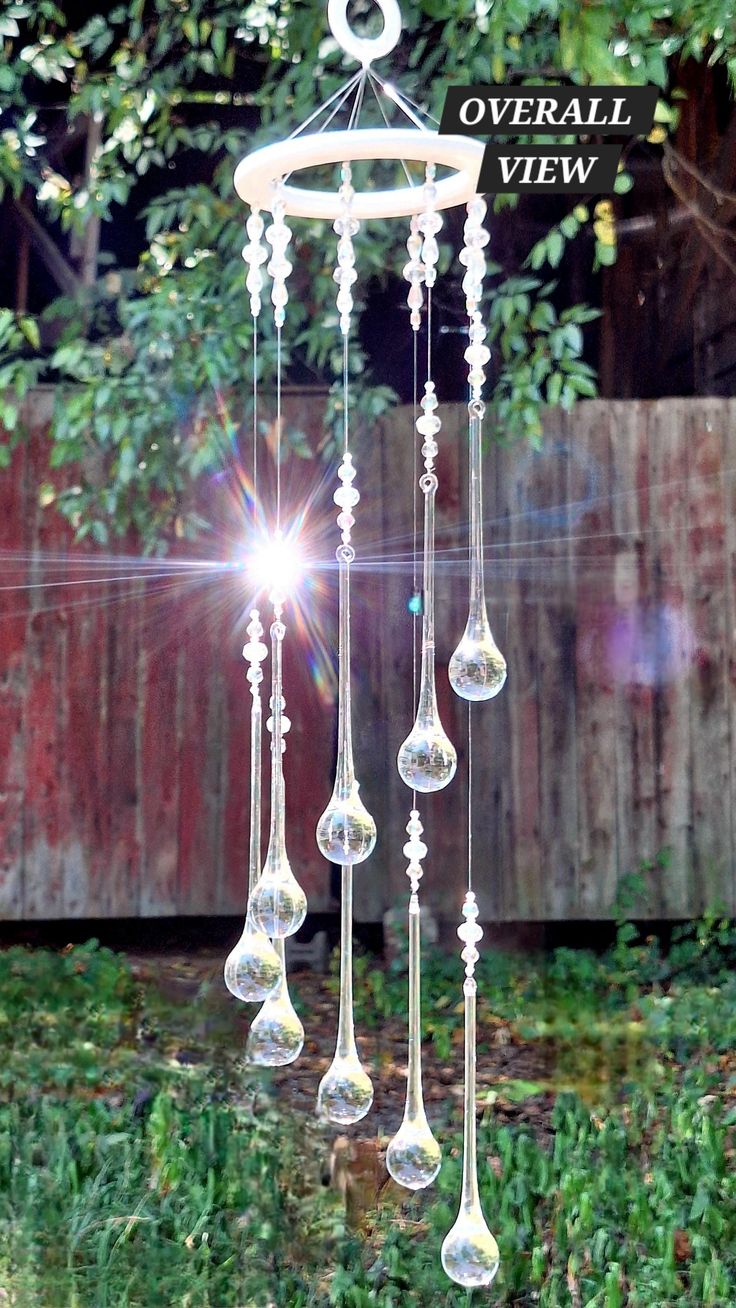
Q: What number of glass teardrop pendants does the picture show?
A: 9